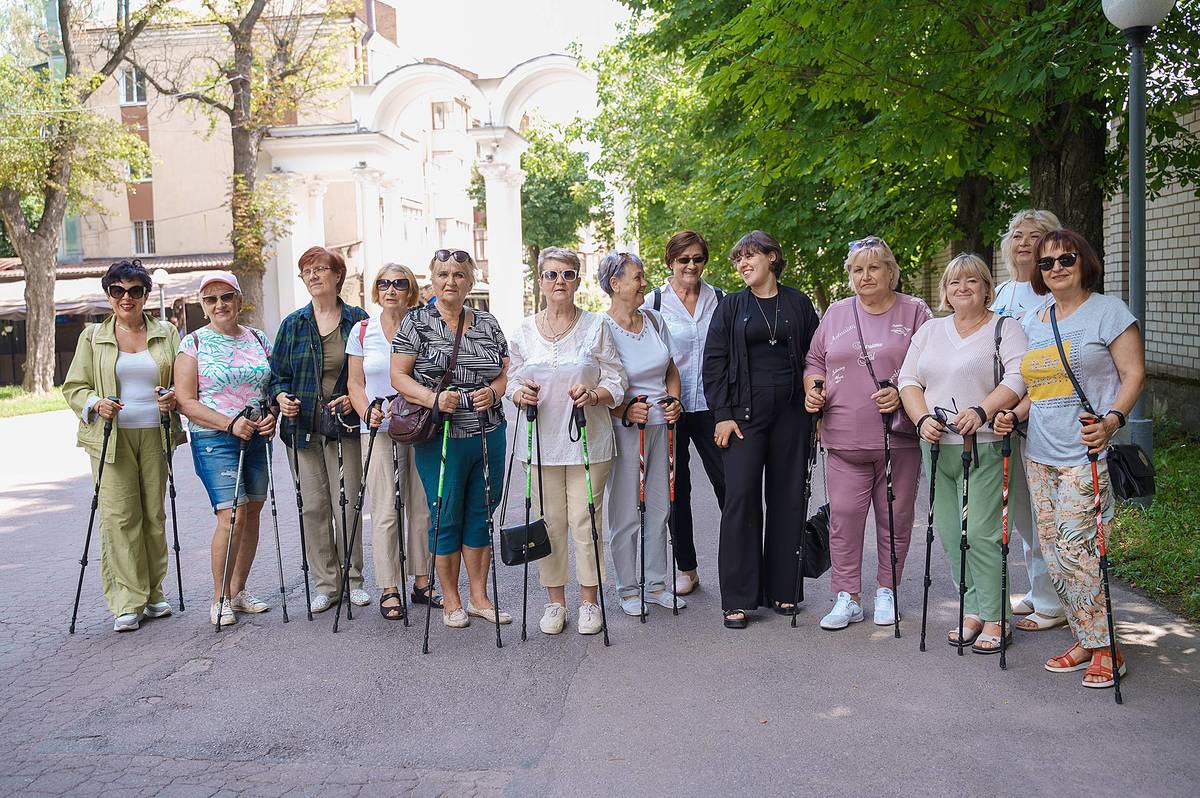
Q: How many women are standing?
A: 13